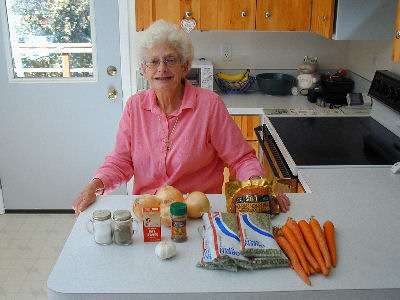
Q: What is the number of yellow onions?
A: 4